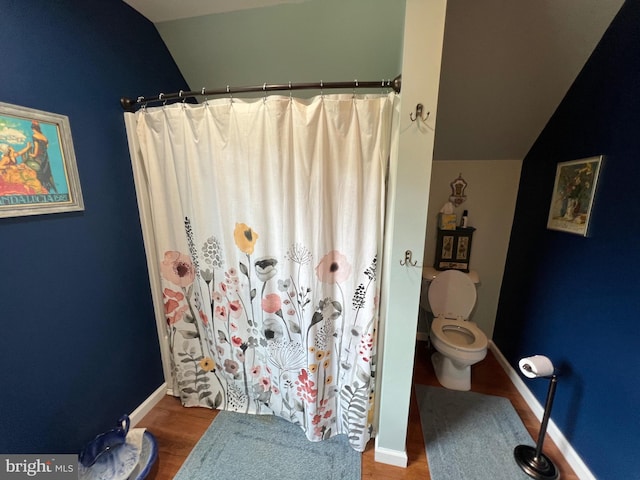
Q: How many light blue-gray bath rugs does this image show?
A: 2